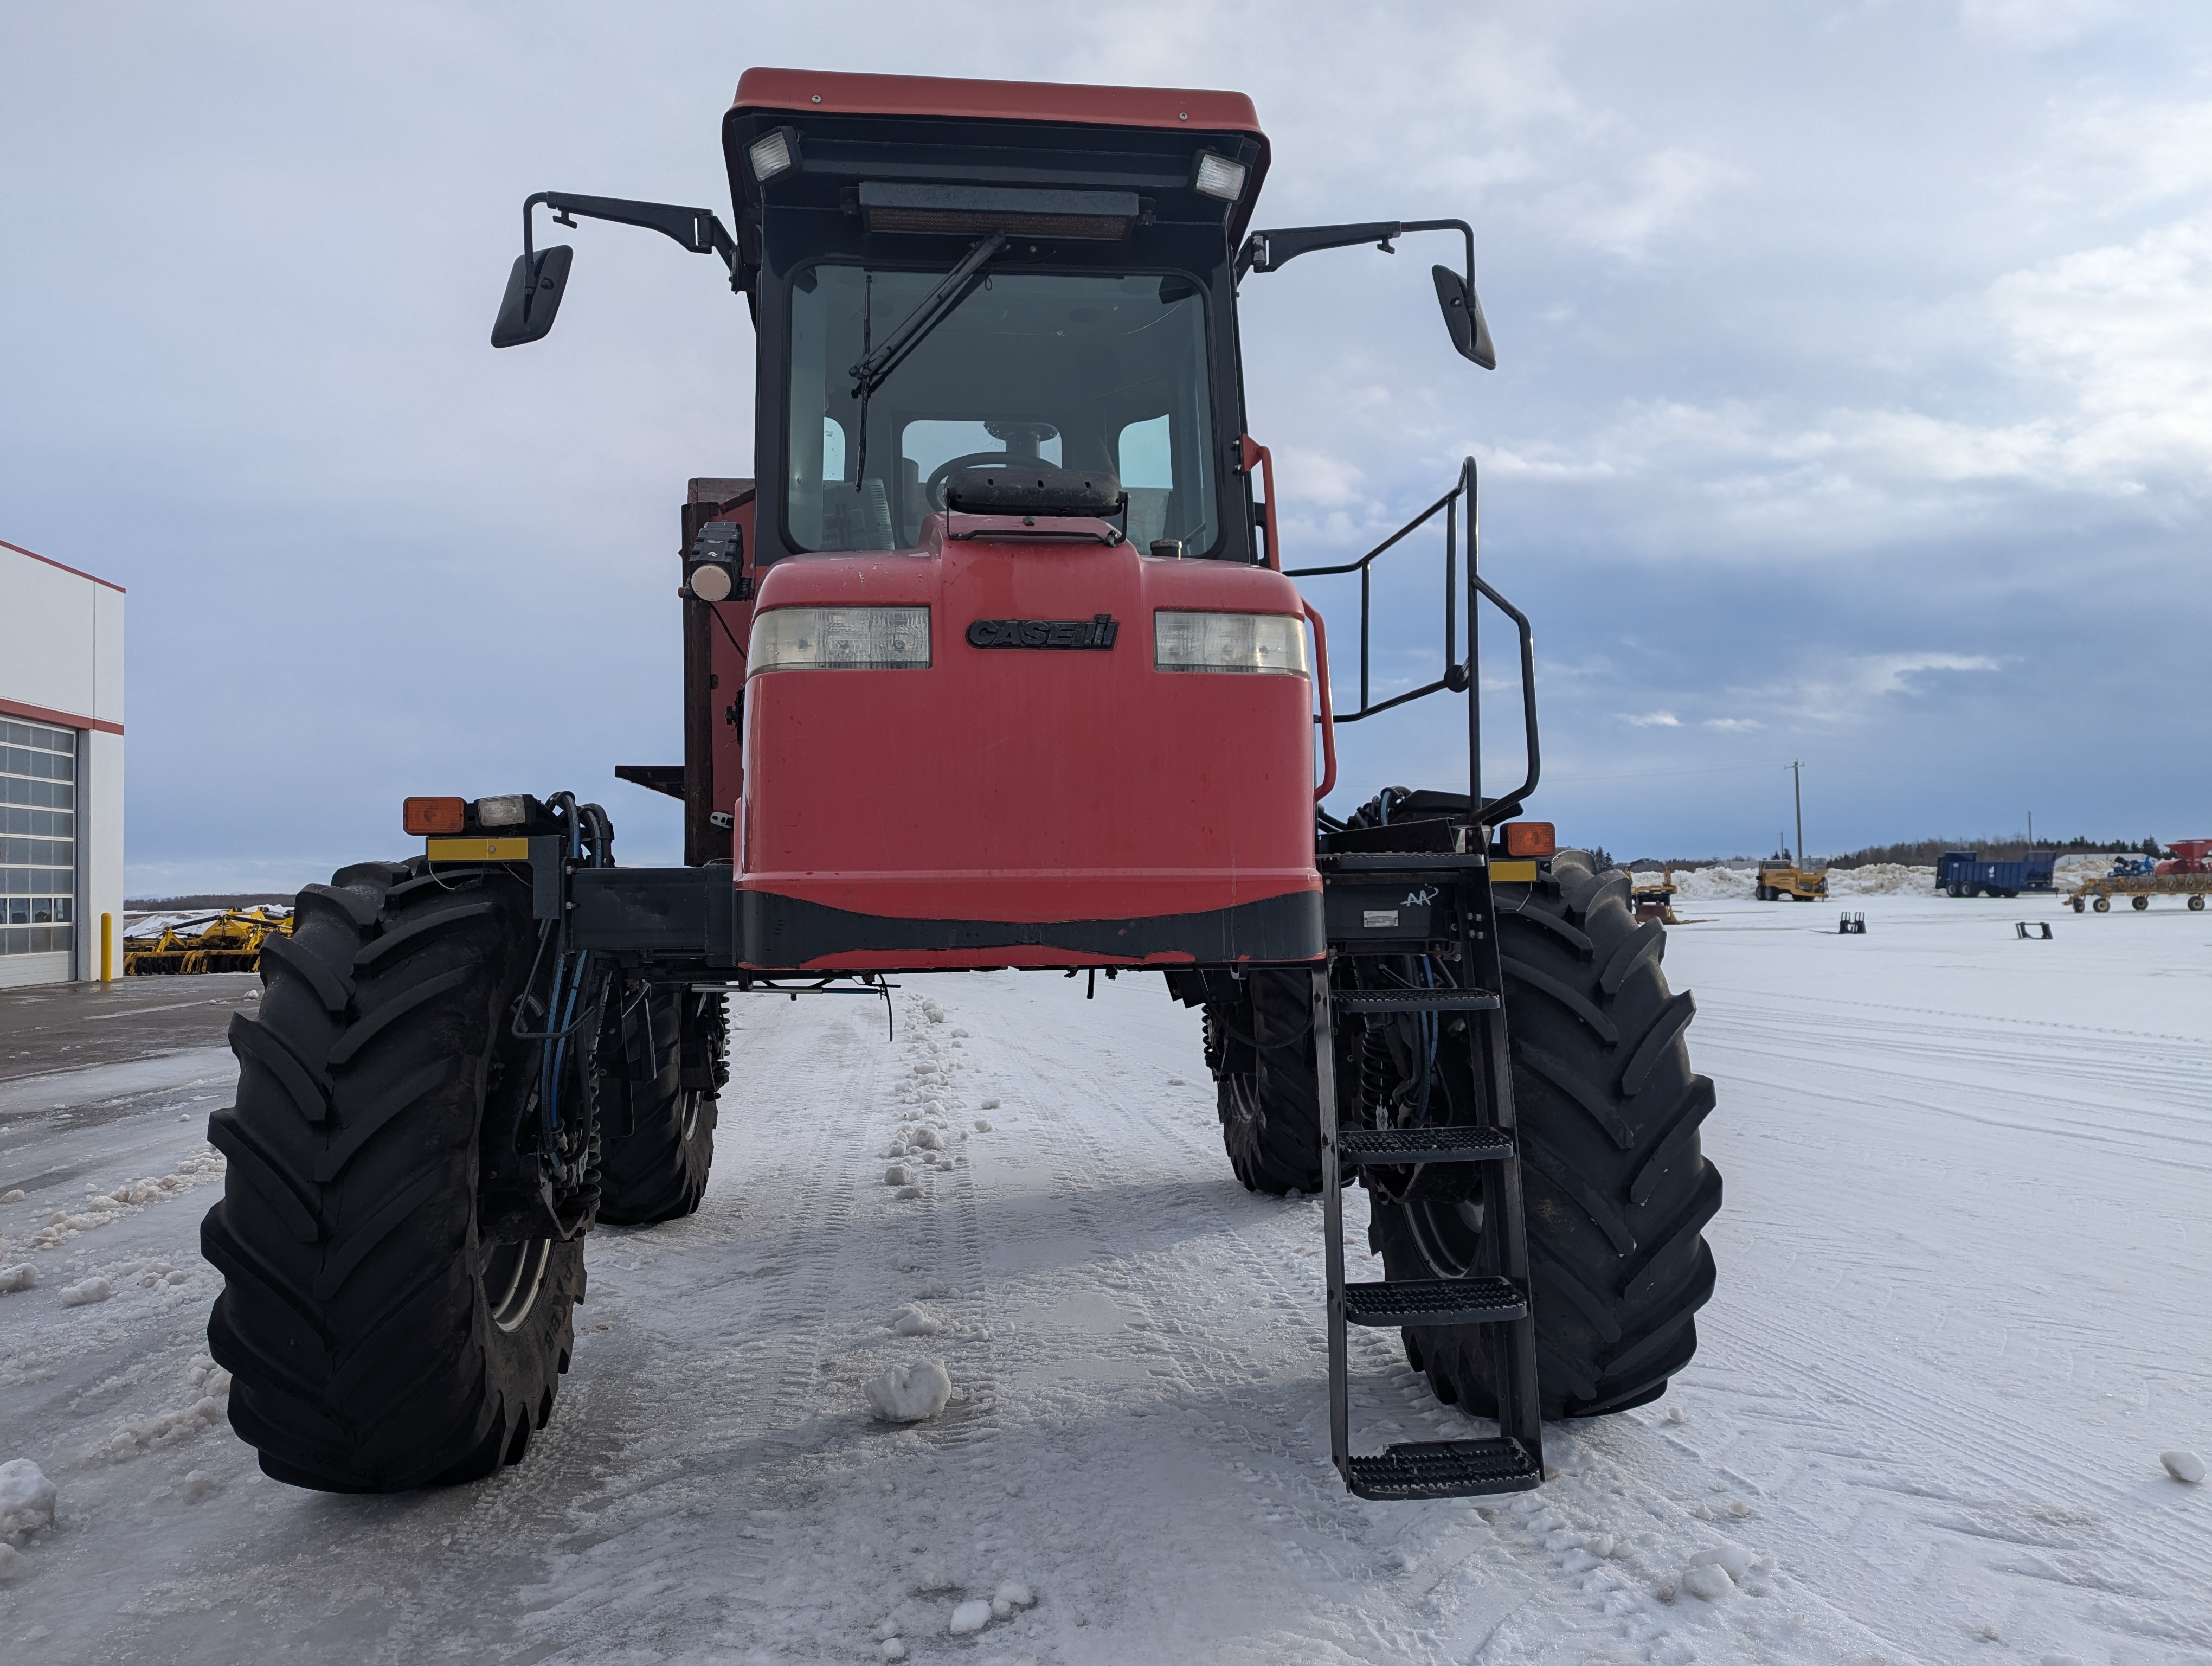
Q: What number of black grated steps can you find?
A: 5